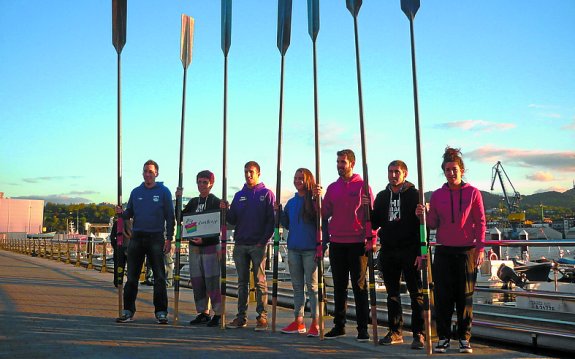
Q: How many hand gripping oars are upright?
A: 7